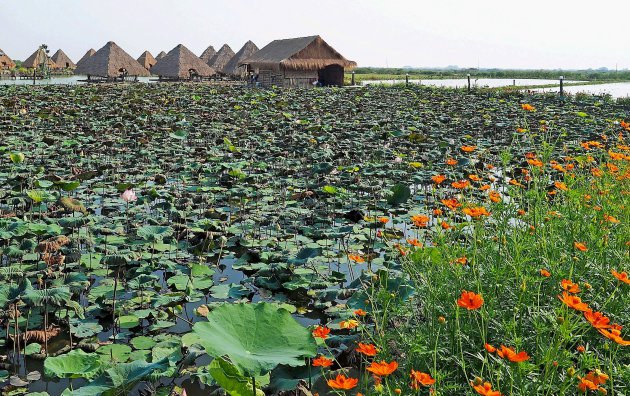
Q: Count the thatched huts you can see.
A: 12